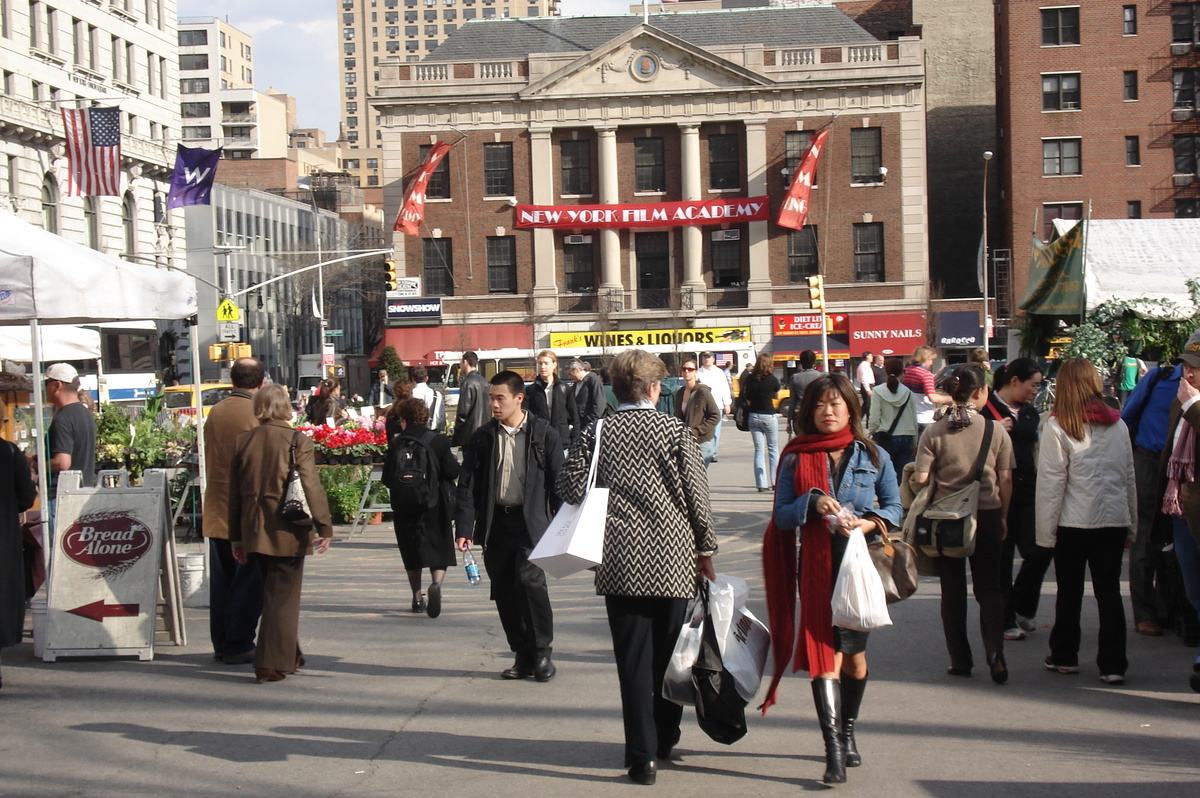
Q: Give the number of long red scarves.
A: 1